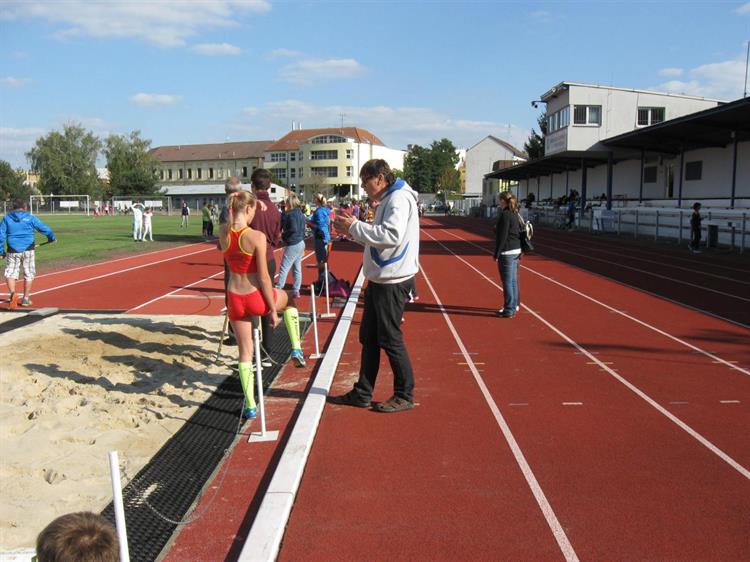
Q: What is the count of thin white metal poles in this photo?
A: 4